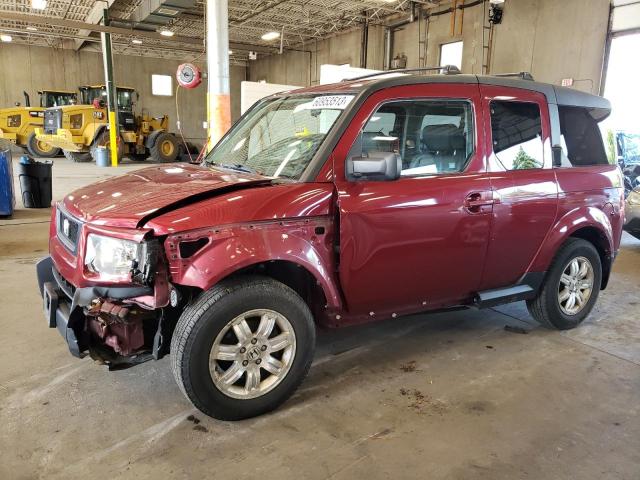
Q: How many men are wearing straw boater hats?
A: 0